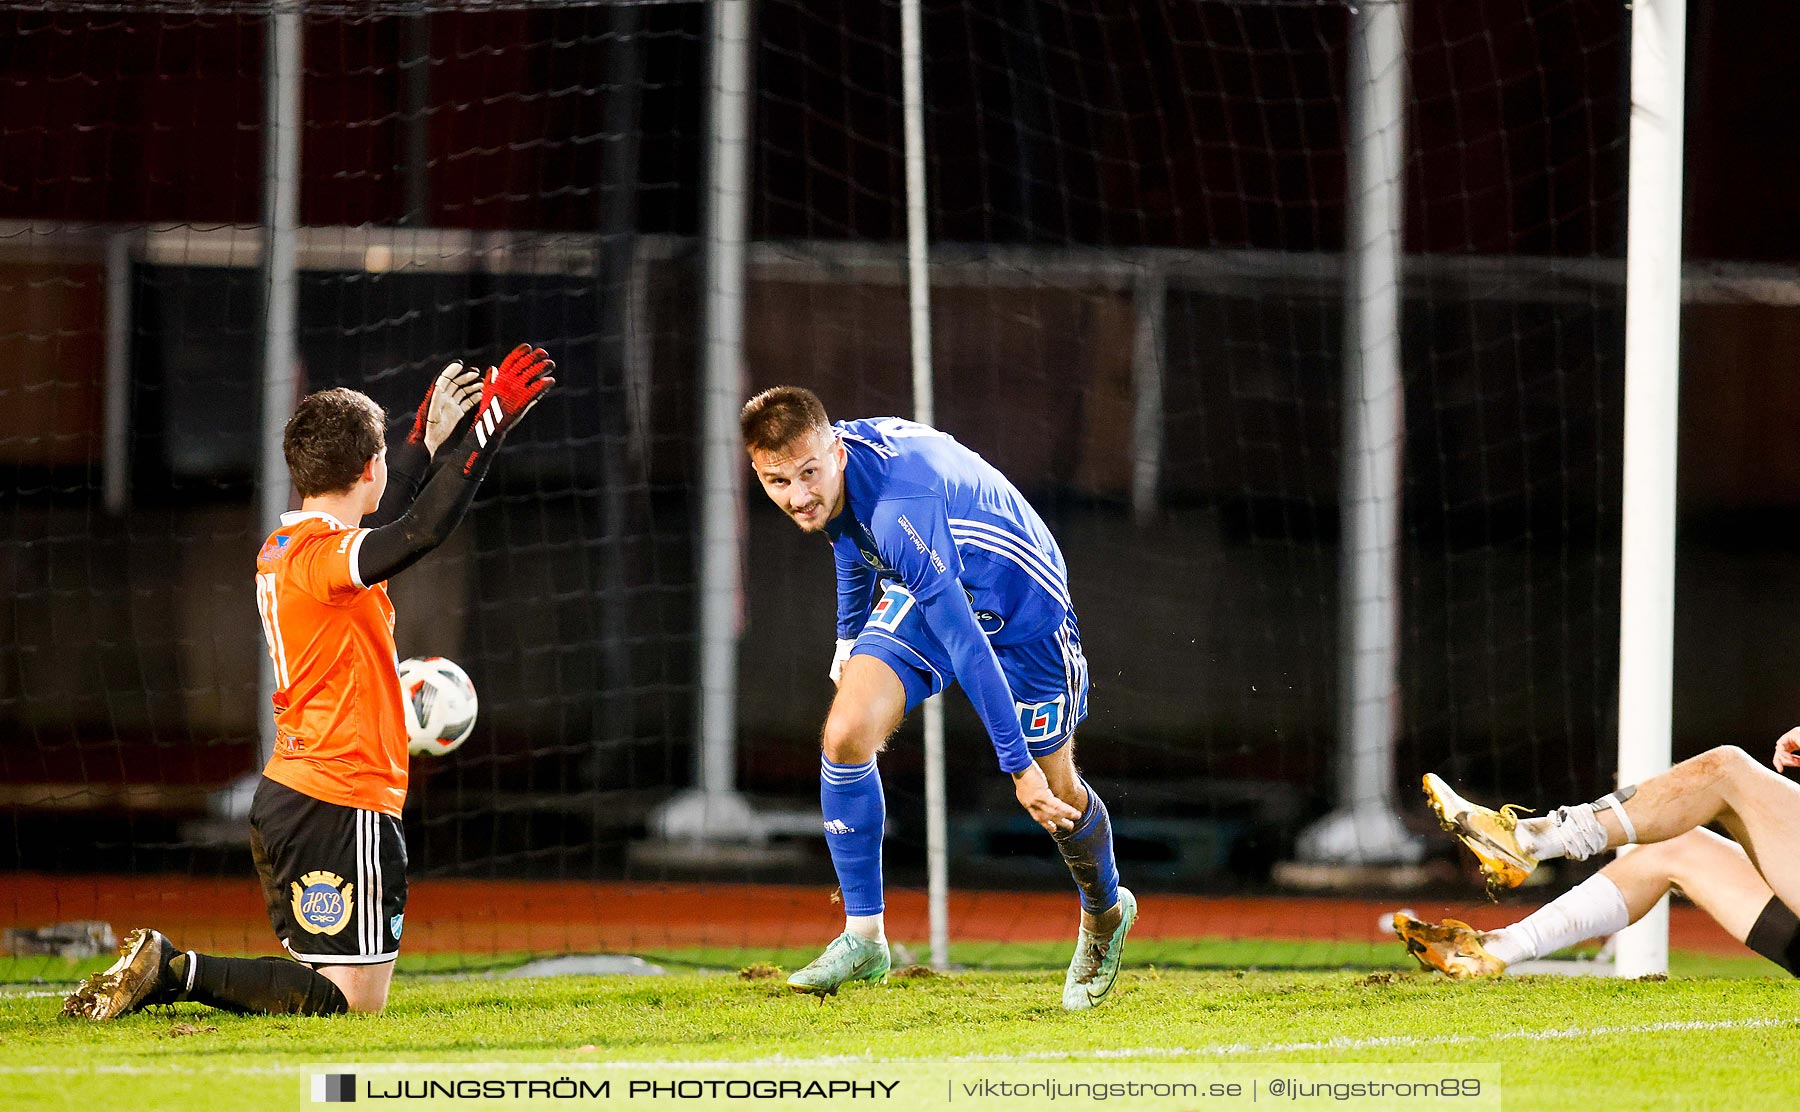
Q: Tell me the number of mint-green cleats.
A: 2